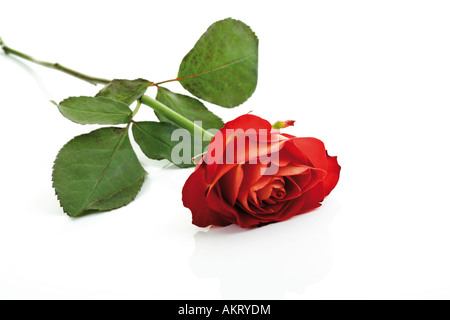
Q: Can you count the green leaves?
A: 6